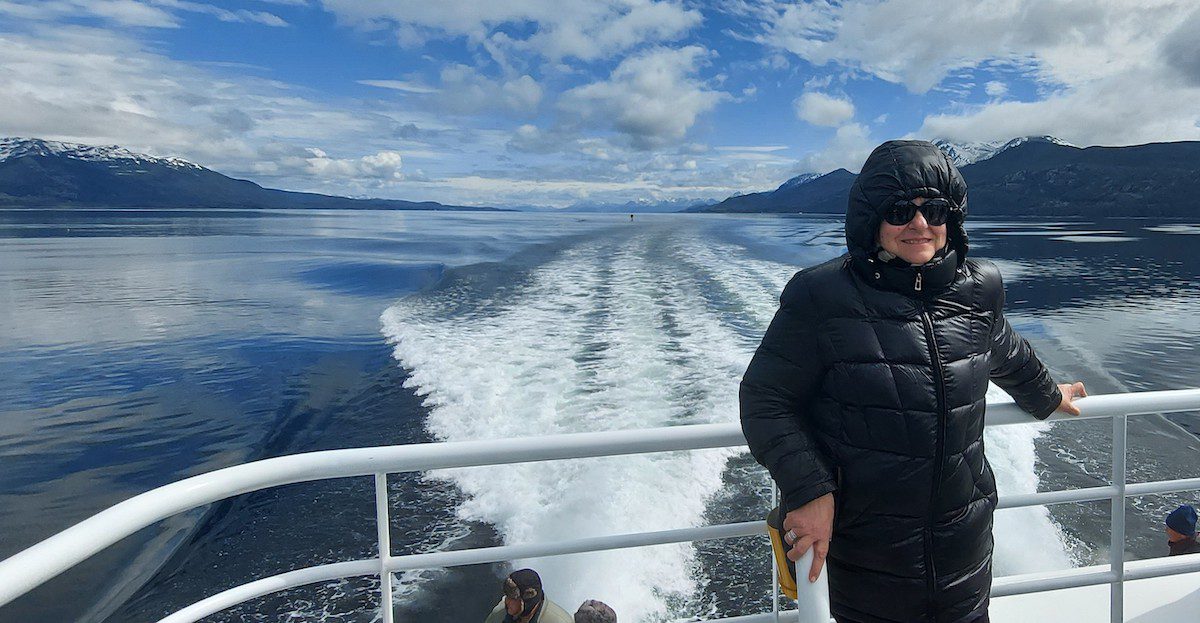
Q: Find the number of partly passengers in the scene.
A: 3